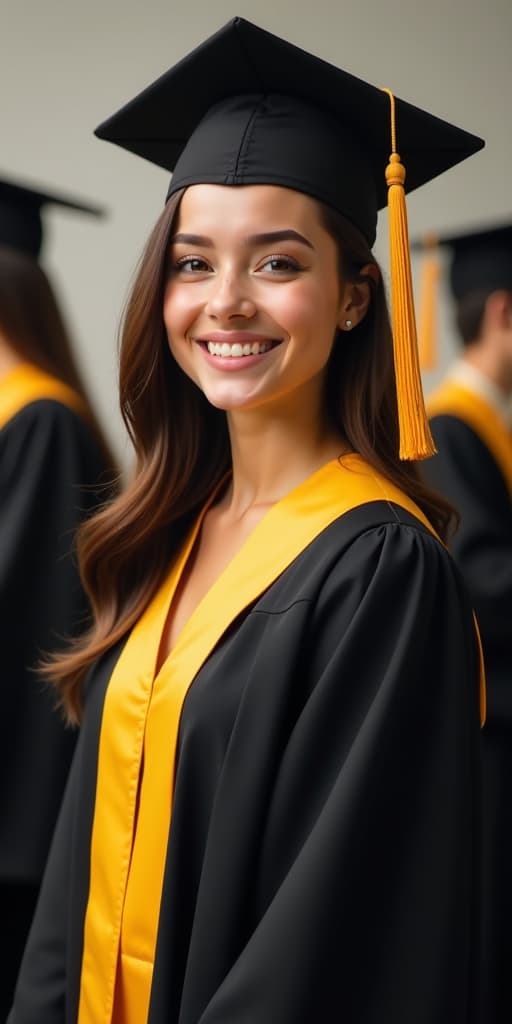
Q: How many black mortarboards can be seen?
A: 3